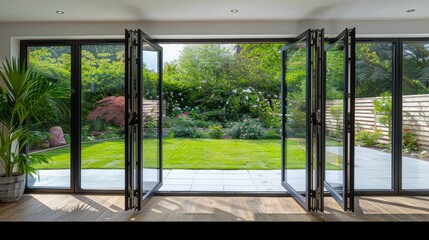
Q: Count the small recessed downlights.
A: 3